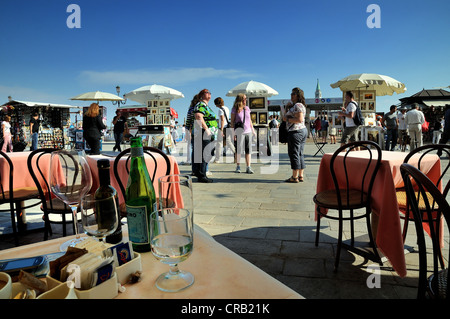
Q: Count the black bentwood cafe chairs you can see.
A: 6